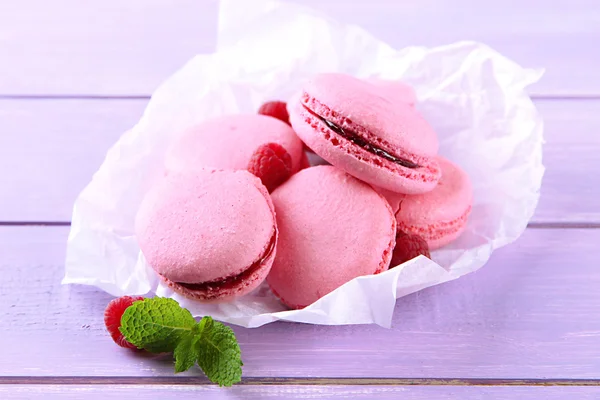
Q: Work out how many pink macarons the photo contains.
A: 6